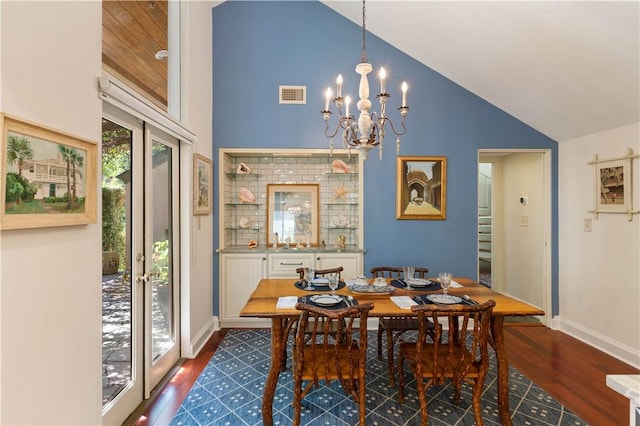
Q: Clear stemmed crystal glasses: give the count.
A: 4